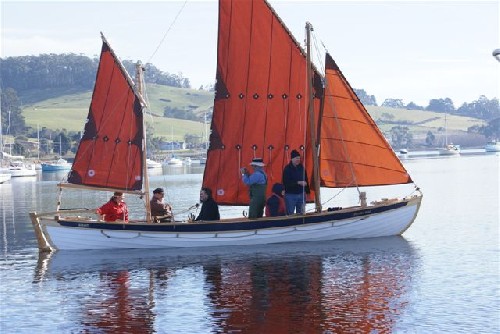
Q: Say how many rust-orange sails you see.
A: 3